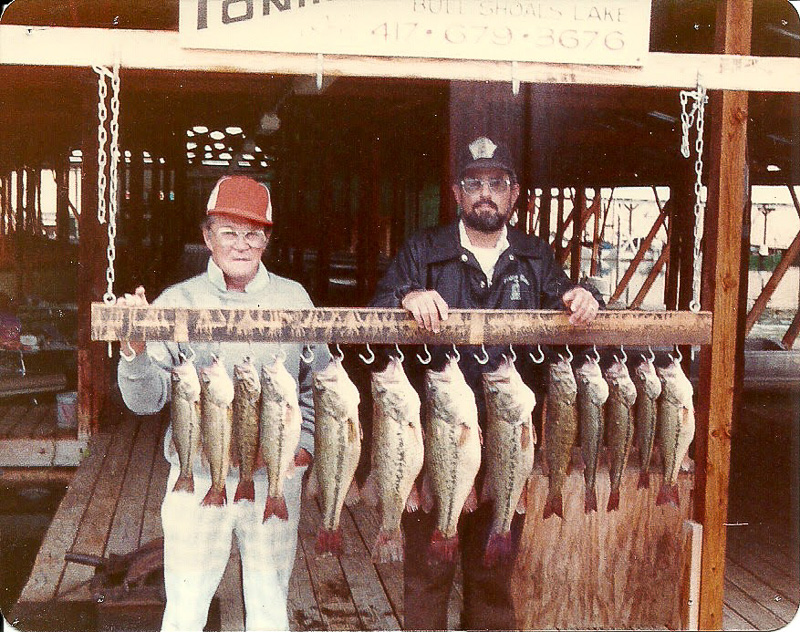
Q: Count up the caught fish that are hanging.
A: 13